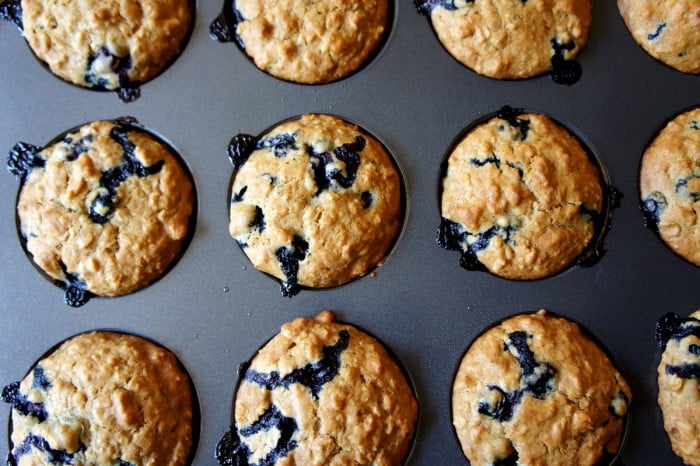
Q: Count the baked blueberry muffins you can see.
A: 12